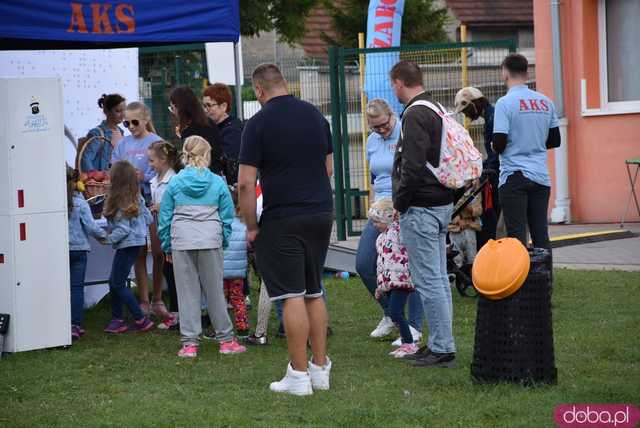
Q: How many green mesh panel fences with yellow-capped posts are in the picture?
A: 1